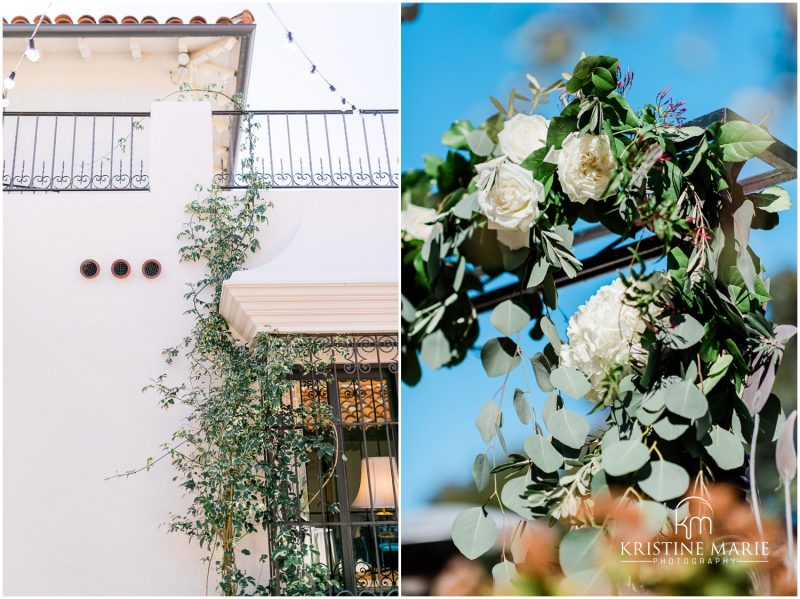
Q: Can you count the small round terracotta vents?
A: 3